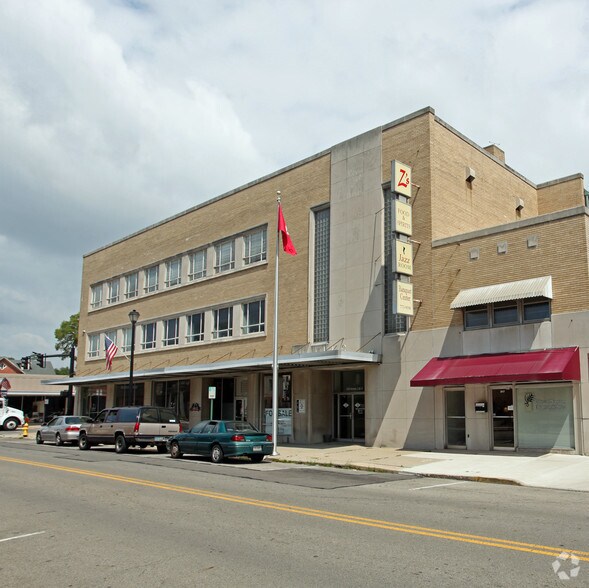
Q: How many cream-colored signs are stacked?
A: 4